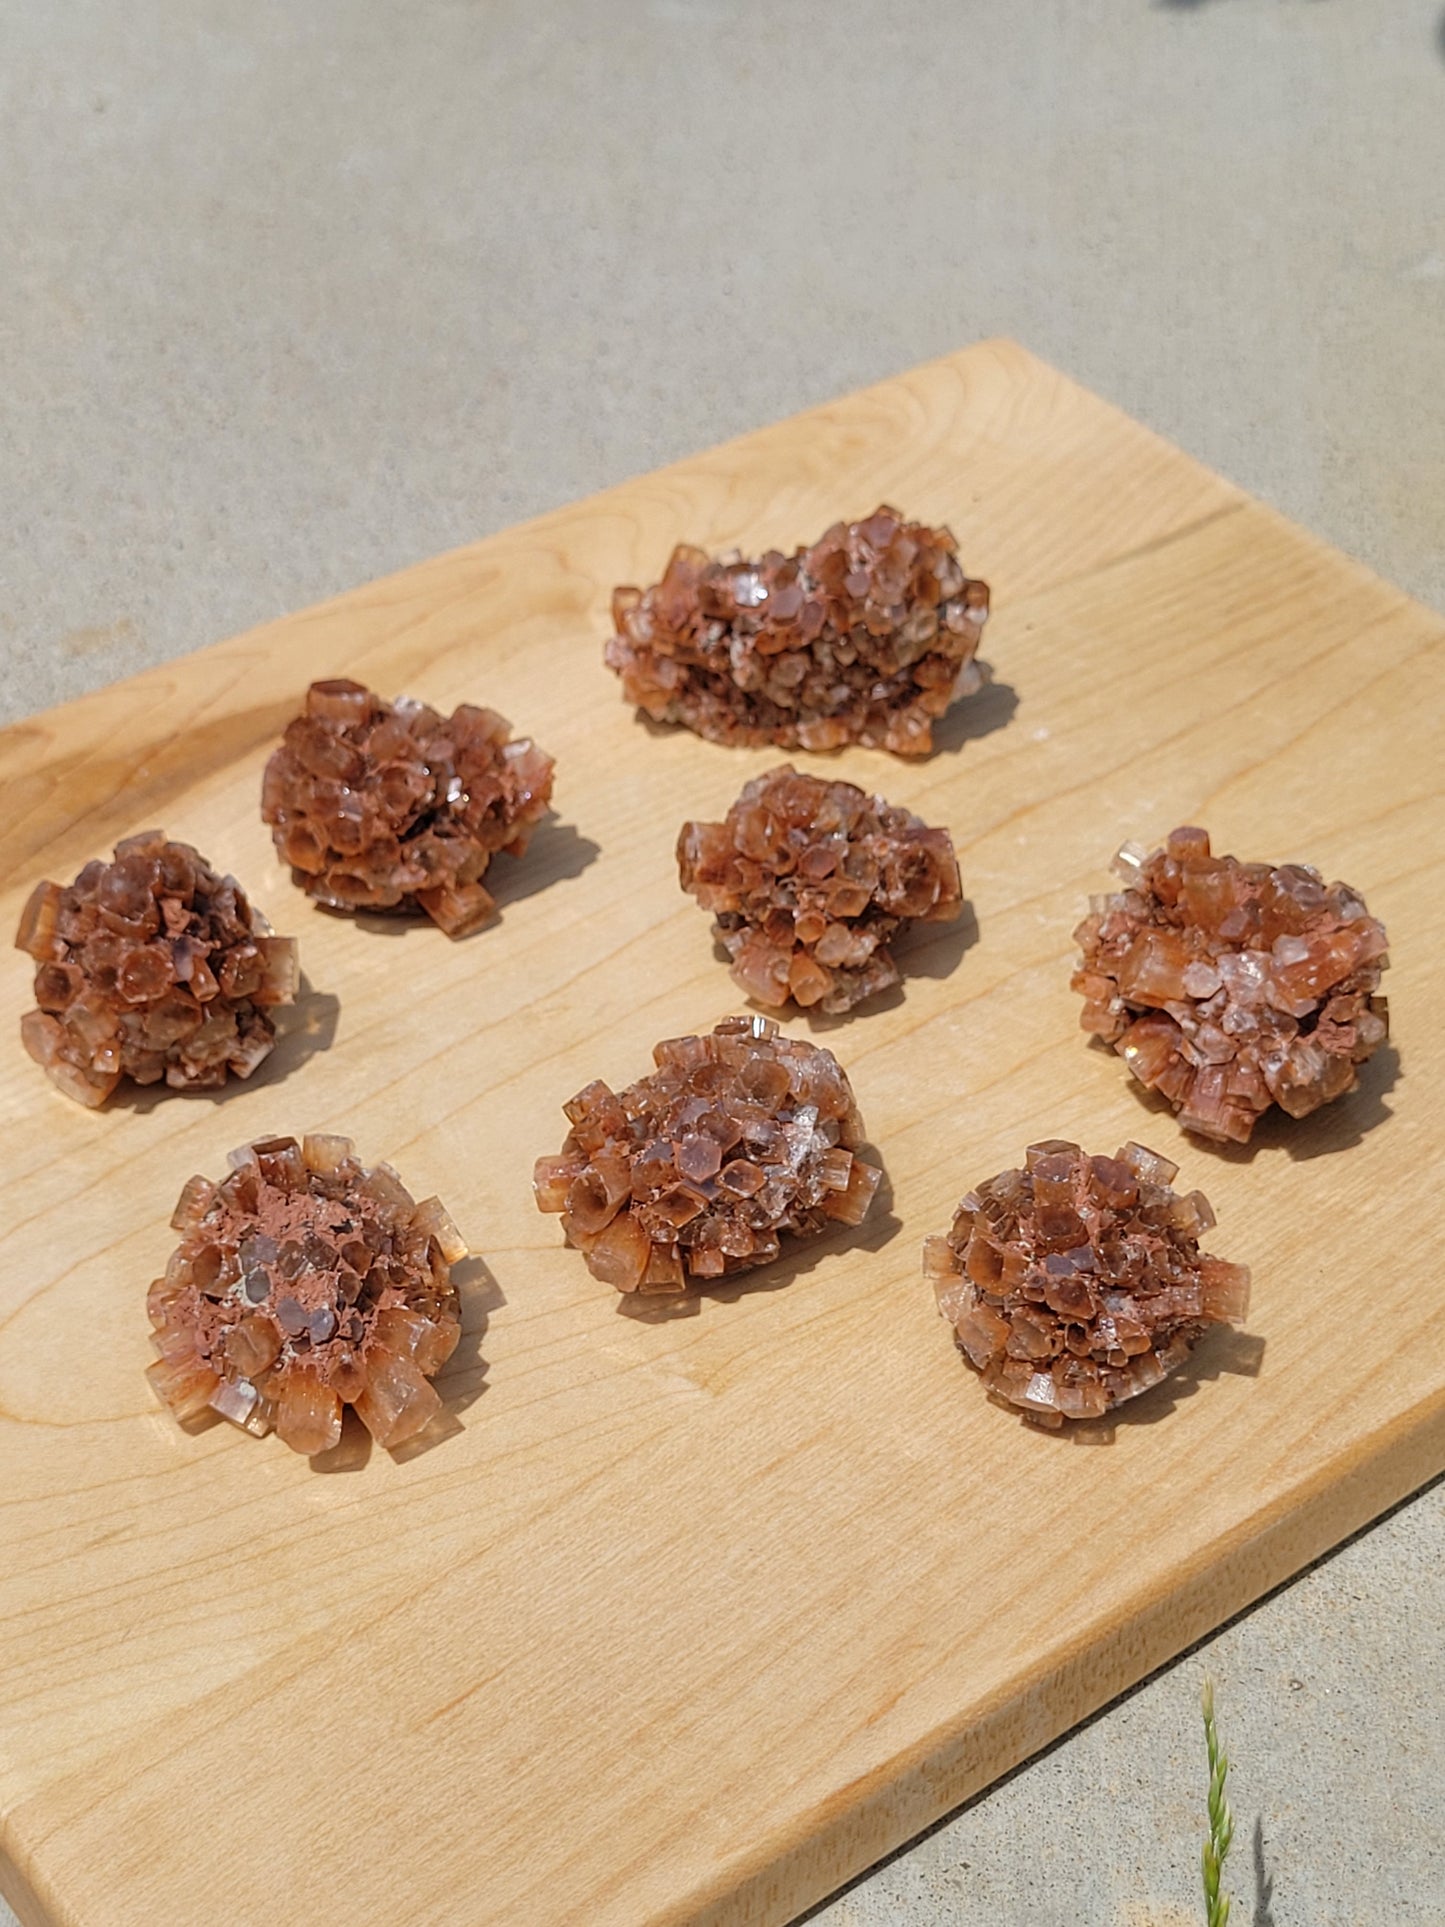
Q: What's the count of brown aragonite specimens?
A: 8